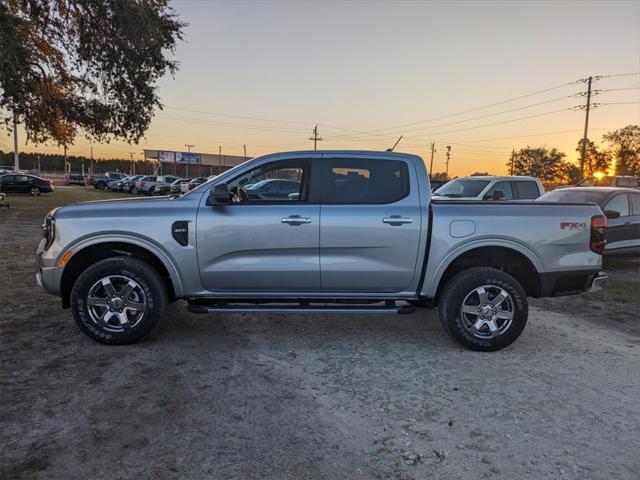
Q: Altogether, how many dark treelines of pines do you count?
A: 1